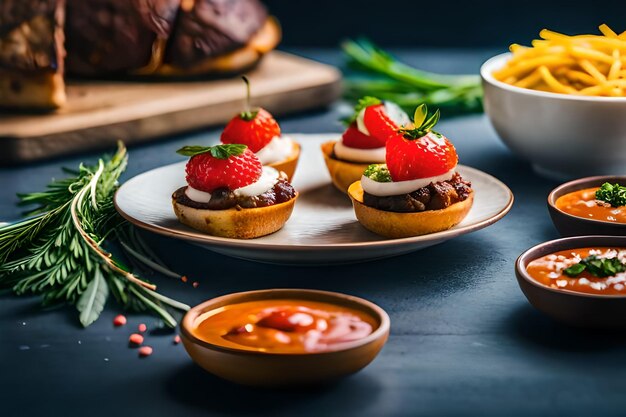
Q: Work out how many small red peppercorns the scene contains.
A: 7